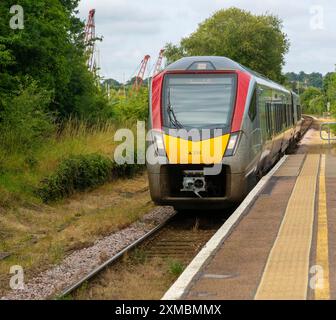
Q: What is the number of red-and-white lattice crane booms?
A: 3